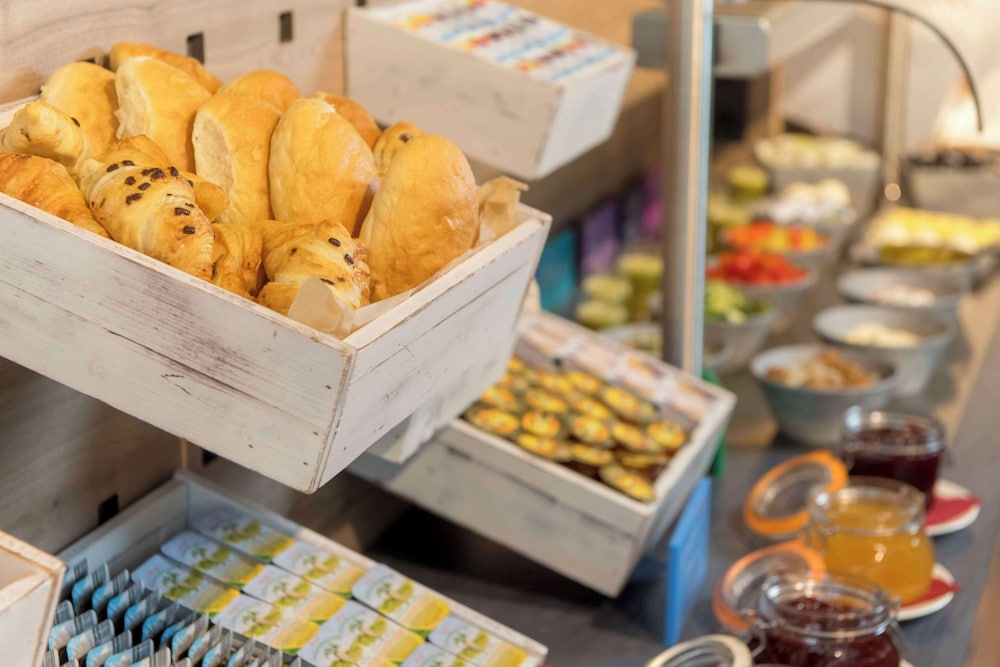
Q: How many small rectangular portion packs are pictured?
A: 11